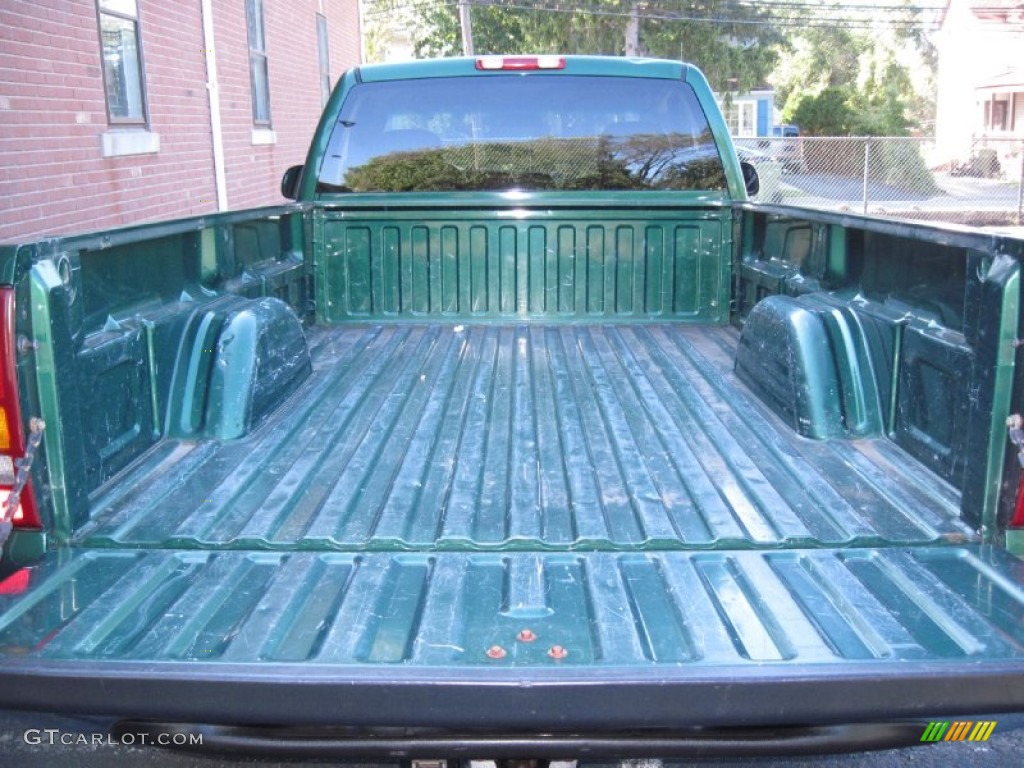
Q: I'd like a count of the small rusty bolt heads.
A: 3